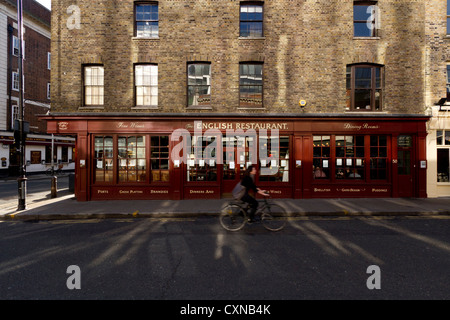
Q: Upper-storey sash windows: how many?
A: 8